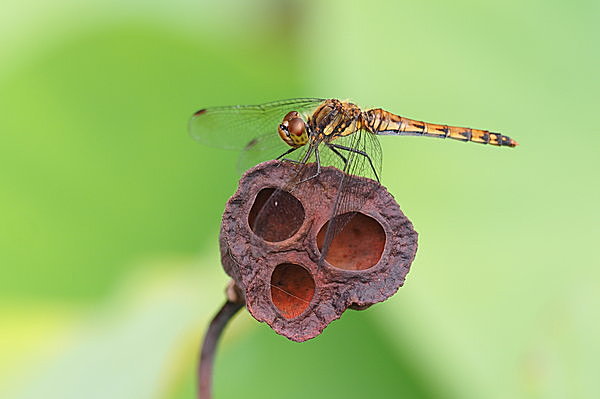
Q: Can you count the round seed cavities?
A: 3